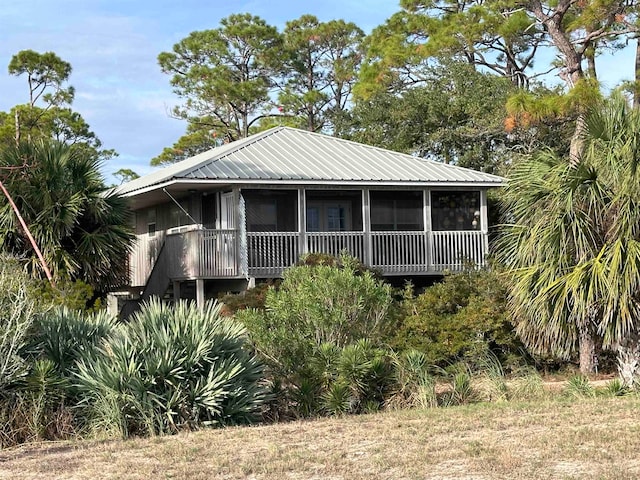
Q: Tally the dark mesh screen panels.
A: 4